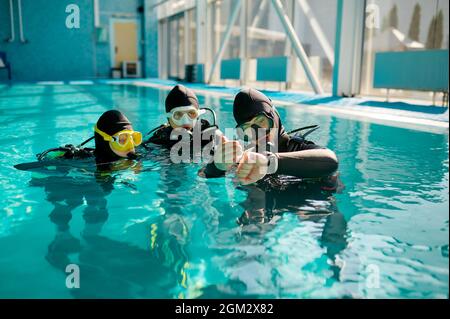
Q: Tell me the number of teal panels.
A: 3